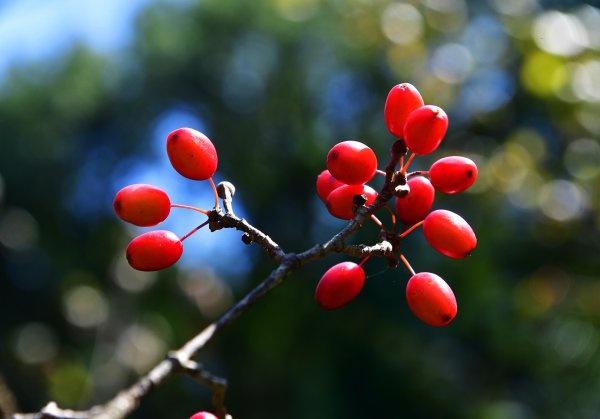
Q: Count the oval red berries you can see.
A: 14